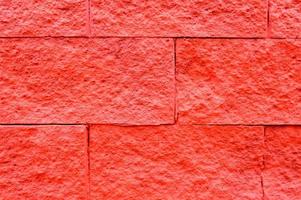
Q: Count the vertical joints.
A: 5